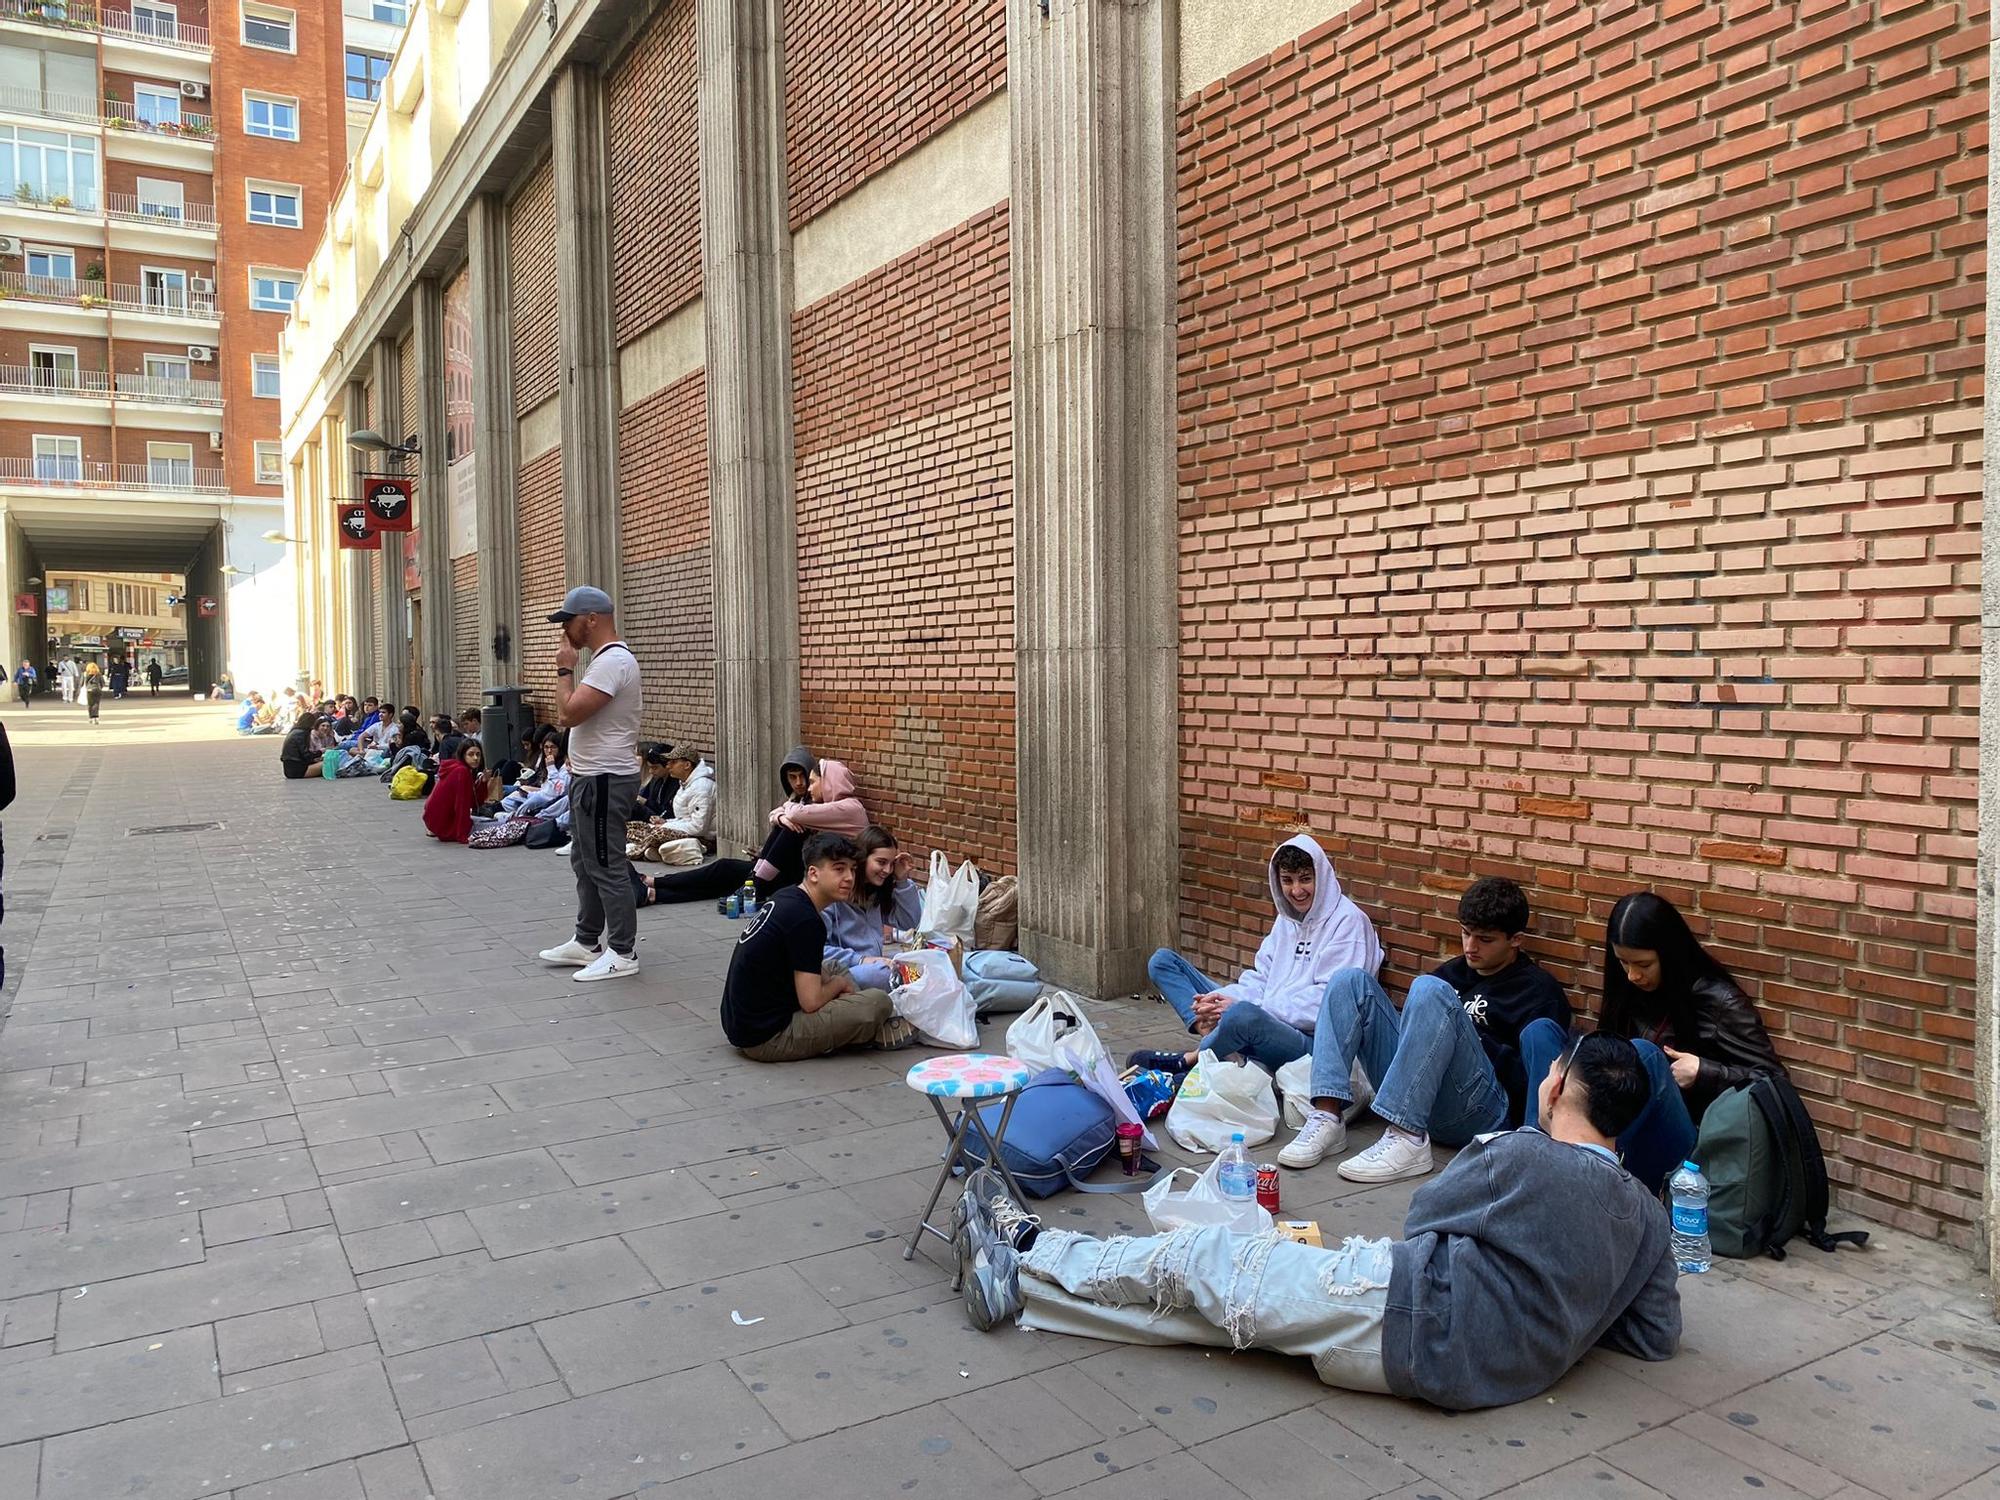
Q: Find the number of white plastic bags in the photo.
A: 6